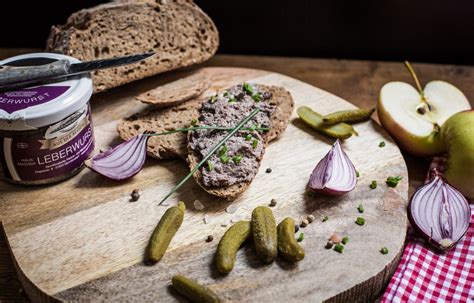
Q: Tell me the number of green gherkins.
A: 7